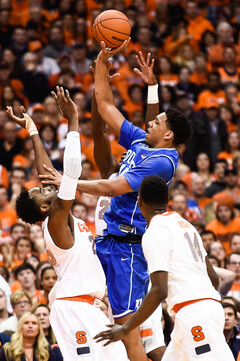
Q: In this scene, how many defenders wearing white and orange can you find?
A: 3